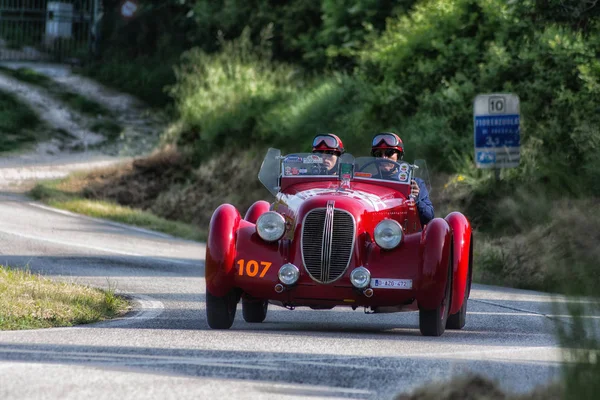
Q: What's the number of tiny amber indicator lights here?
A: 2